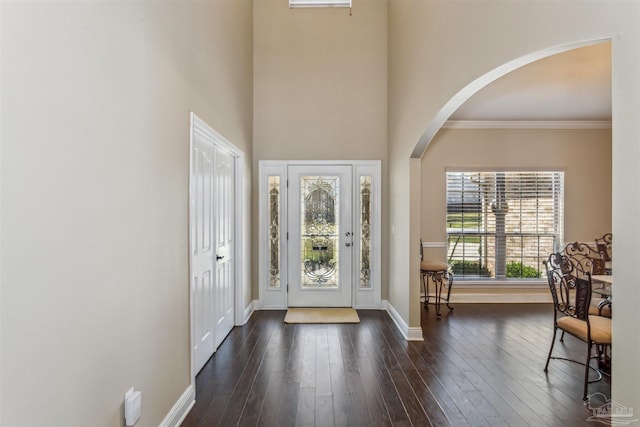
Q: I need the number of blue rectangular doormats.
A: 0